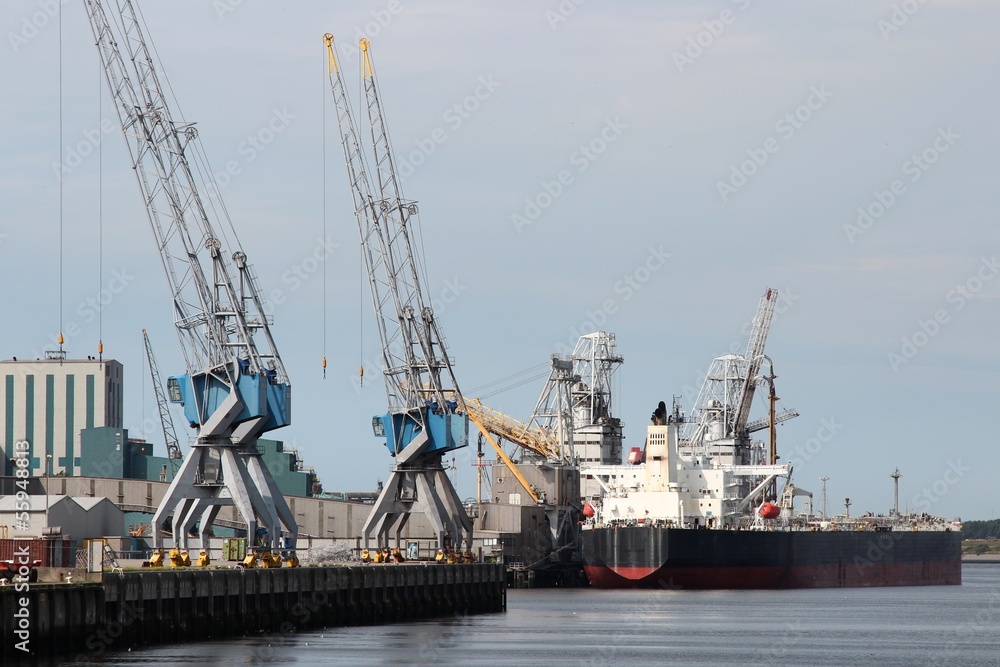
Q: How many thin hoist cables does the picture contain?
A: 4